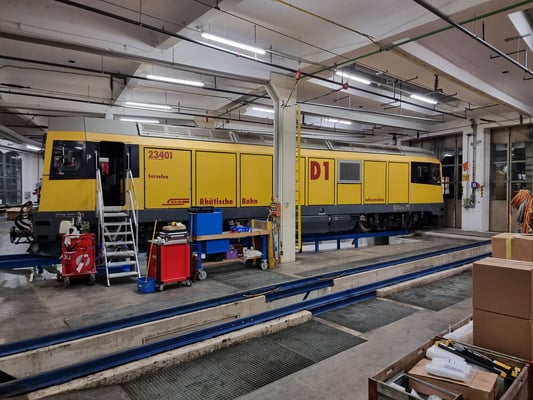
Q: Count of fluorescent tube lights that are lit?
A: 9